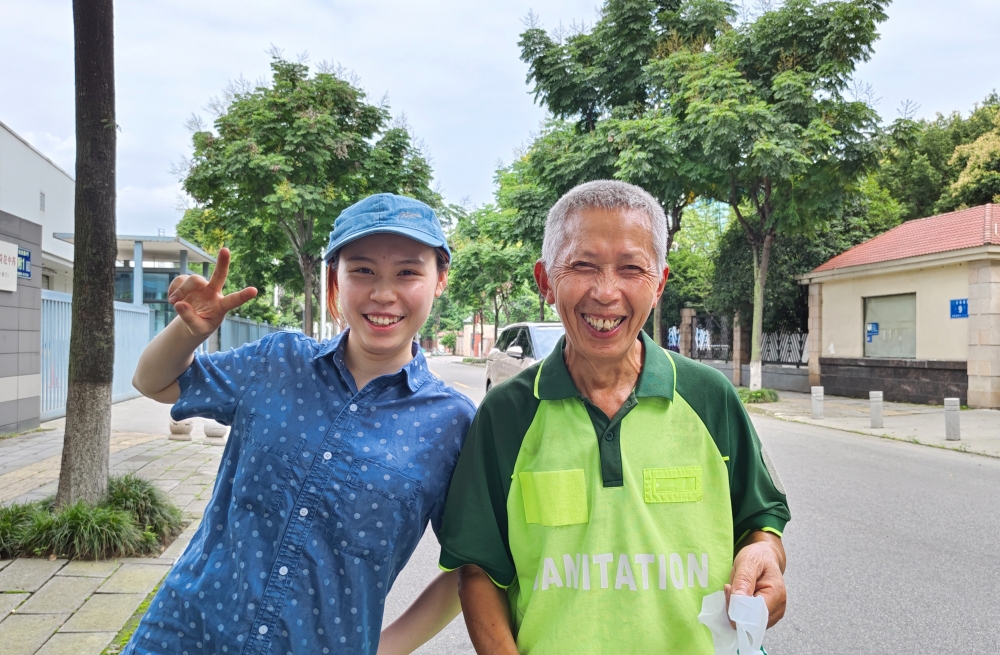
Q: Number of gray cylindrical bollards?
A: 3